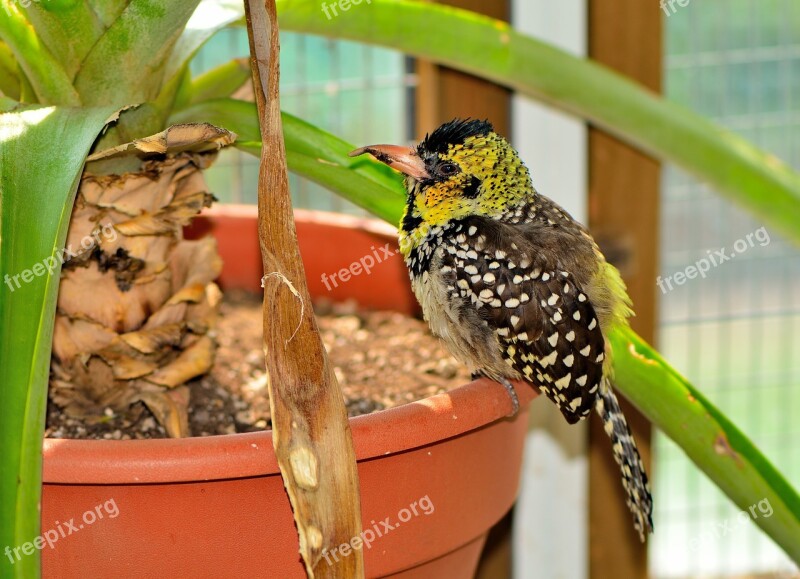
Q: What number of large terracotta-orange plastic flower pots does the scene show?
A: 1